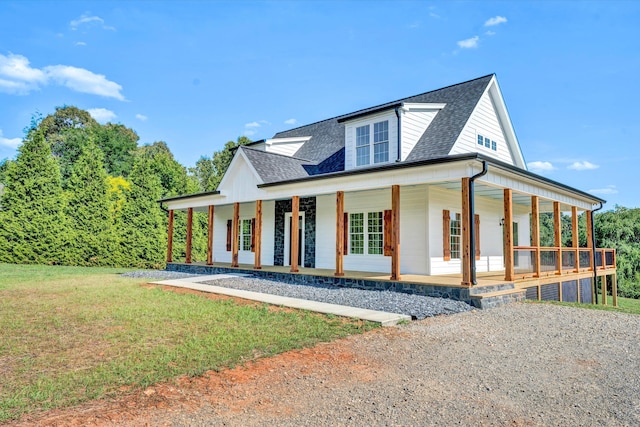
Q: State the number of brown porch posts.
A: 14